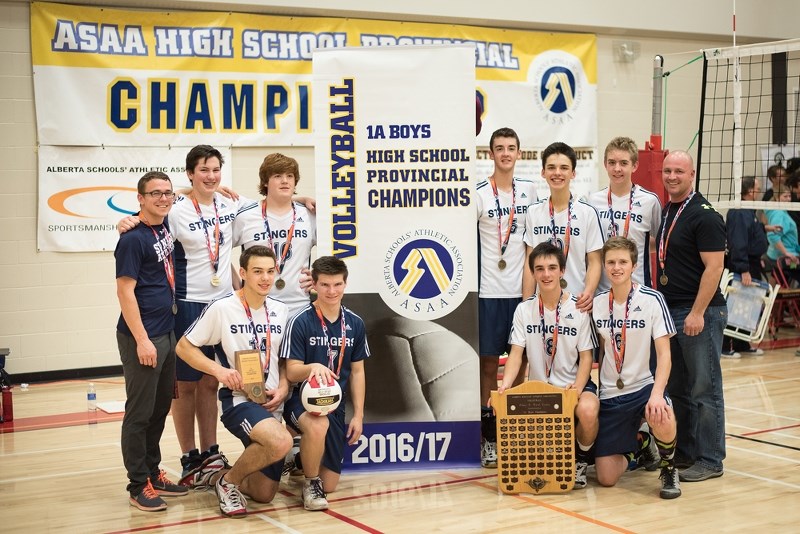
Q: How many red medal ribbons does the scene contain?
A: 11